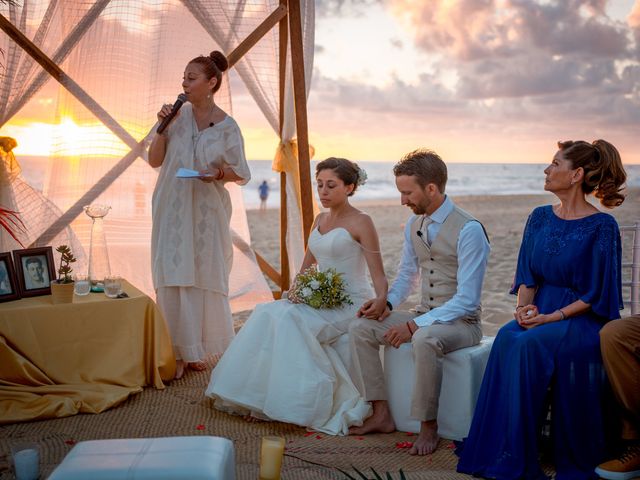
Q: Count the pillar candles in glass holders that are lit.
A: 0